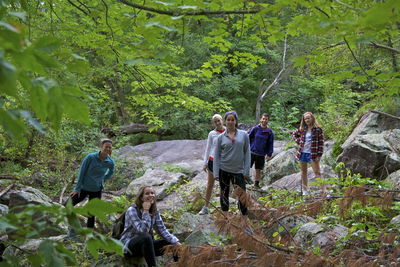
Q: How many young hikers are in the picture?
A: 6